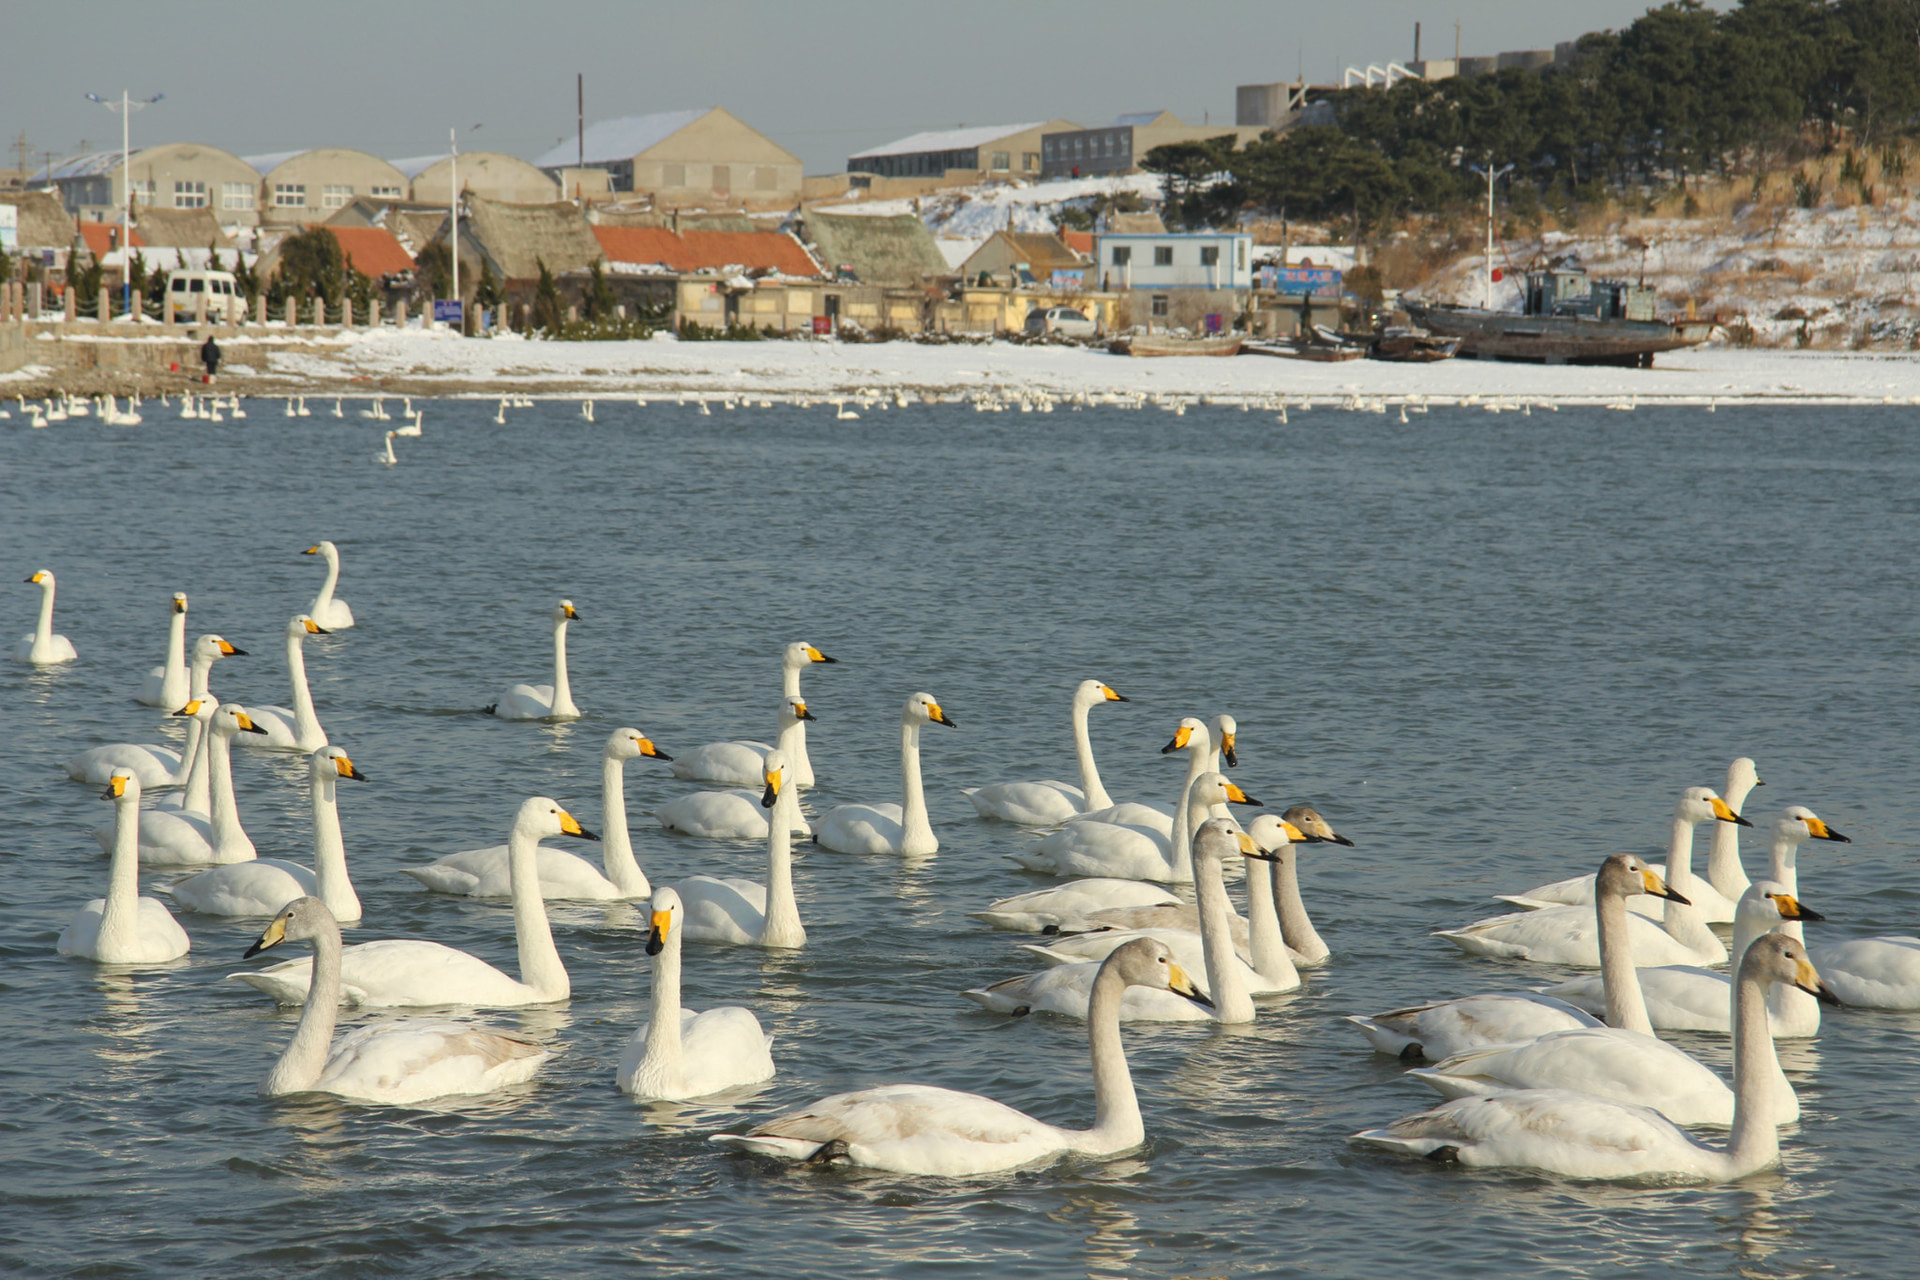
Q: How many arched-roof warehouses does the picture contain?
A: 3